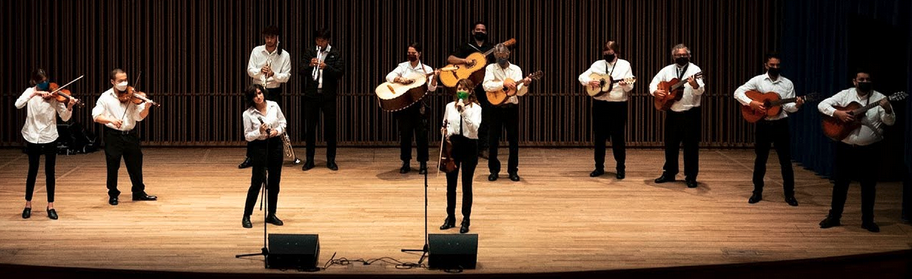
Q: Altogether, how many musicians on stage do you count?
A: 13